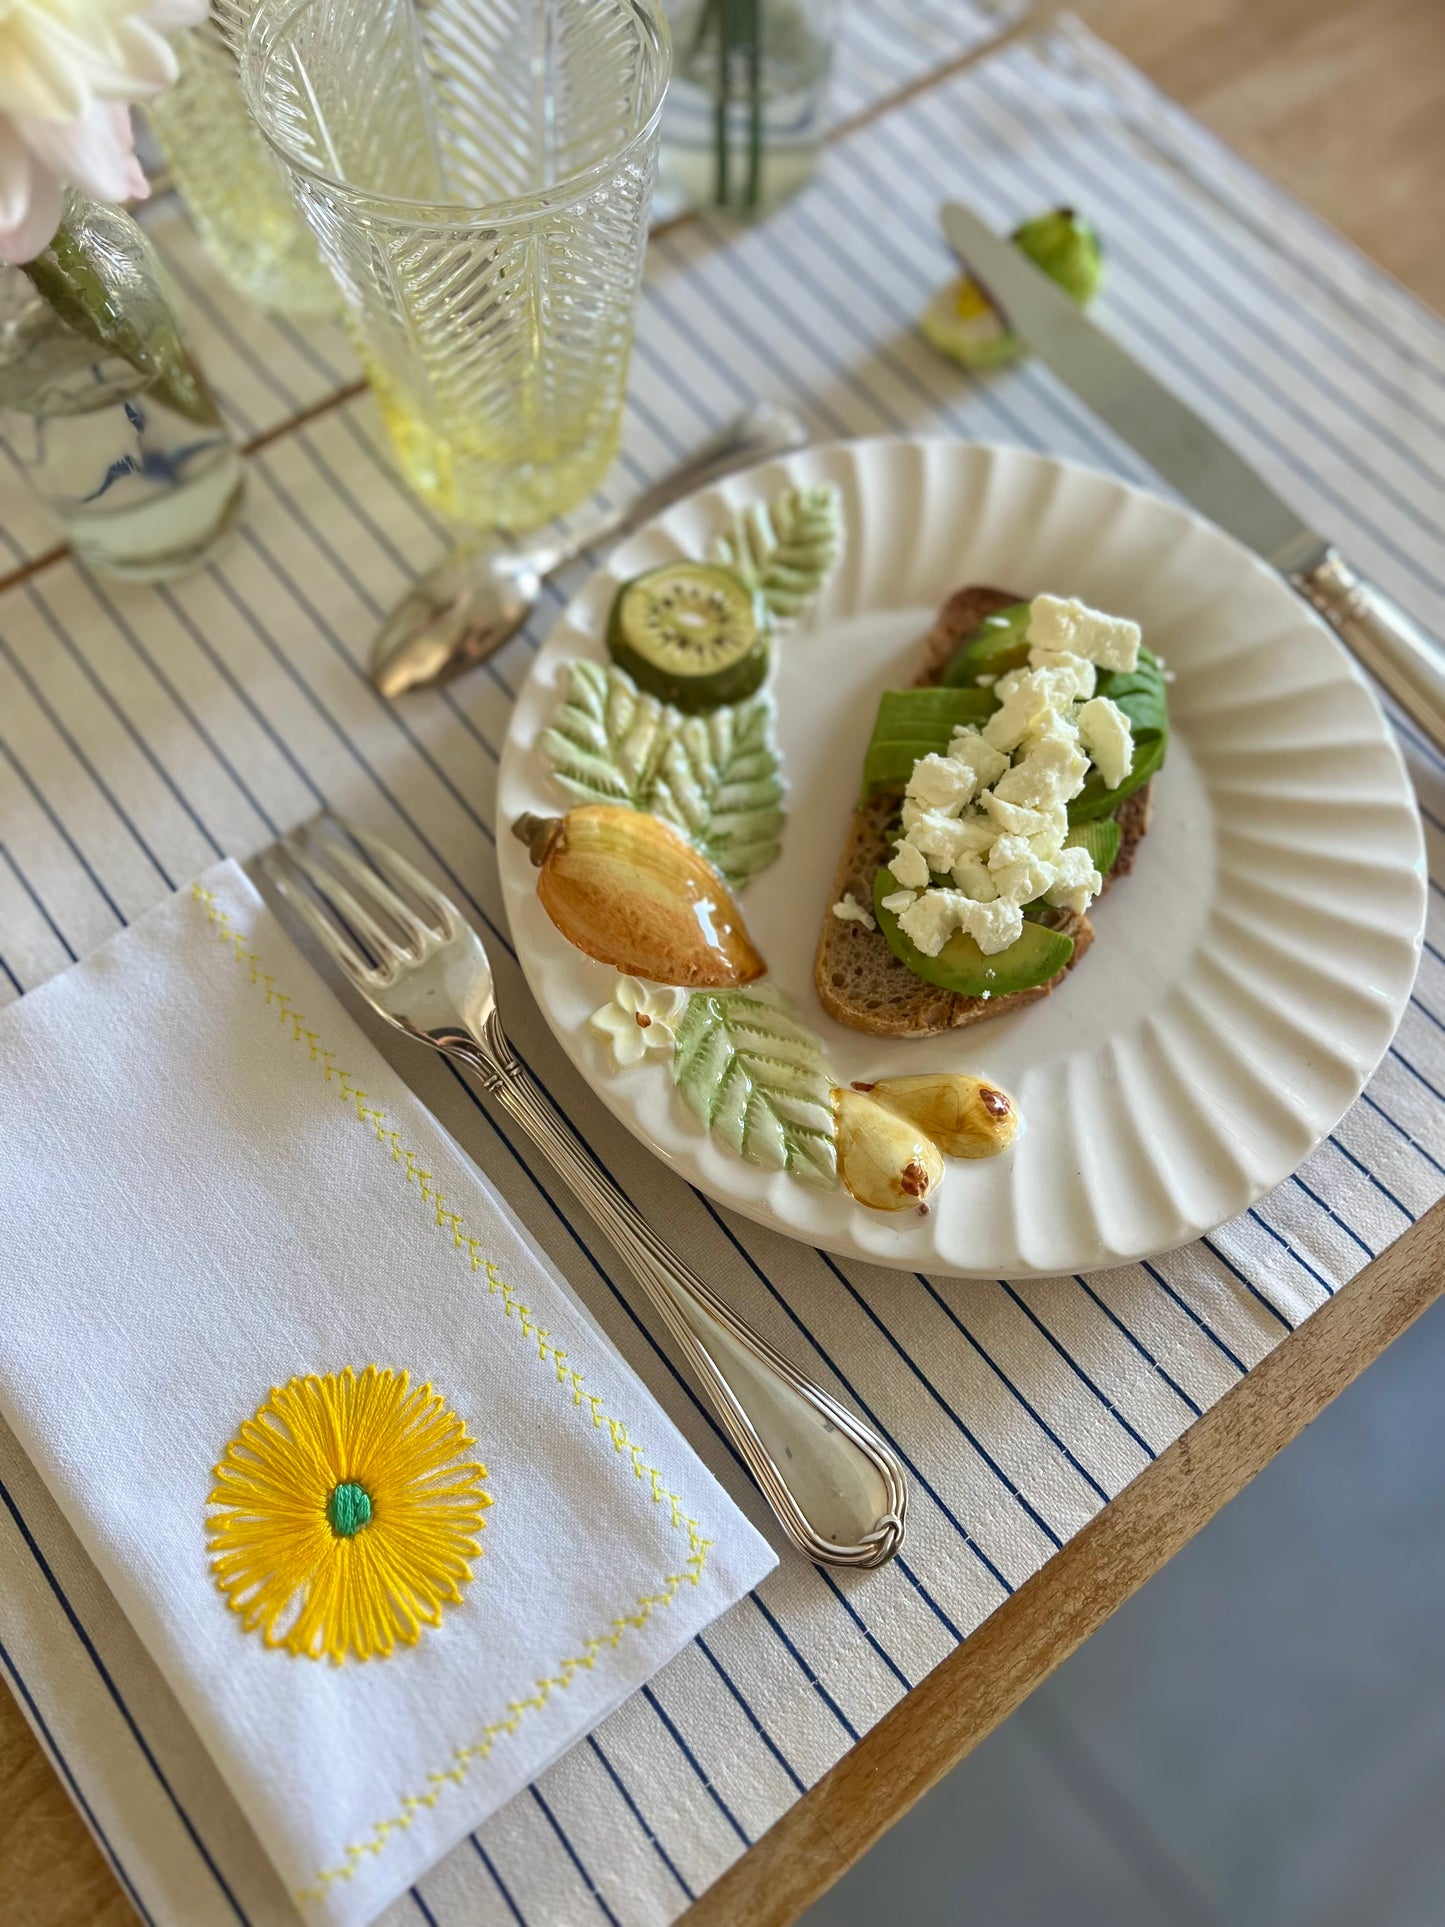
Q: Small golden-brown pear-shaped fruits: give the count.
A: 2